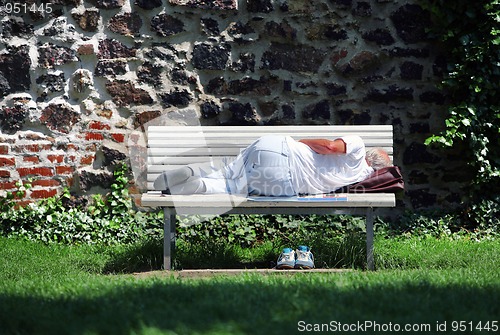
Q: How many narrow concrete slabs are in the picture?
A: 1